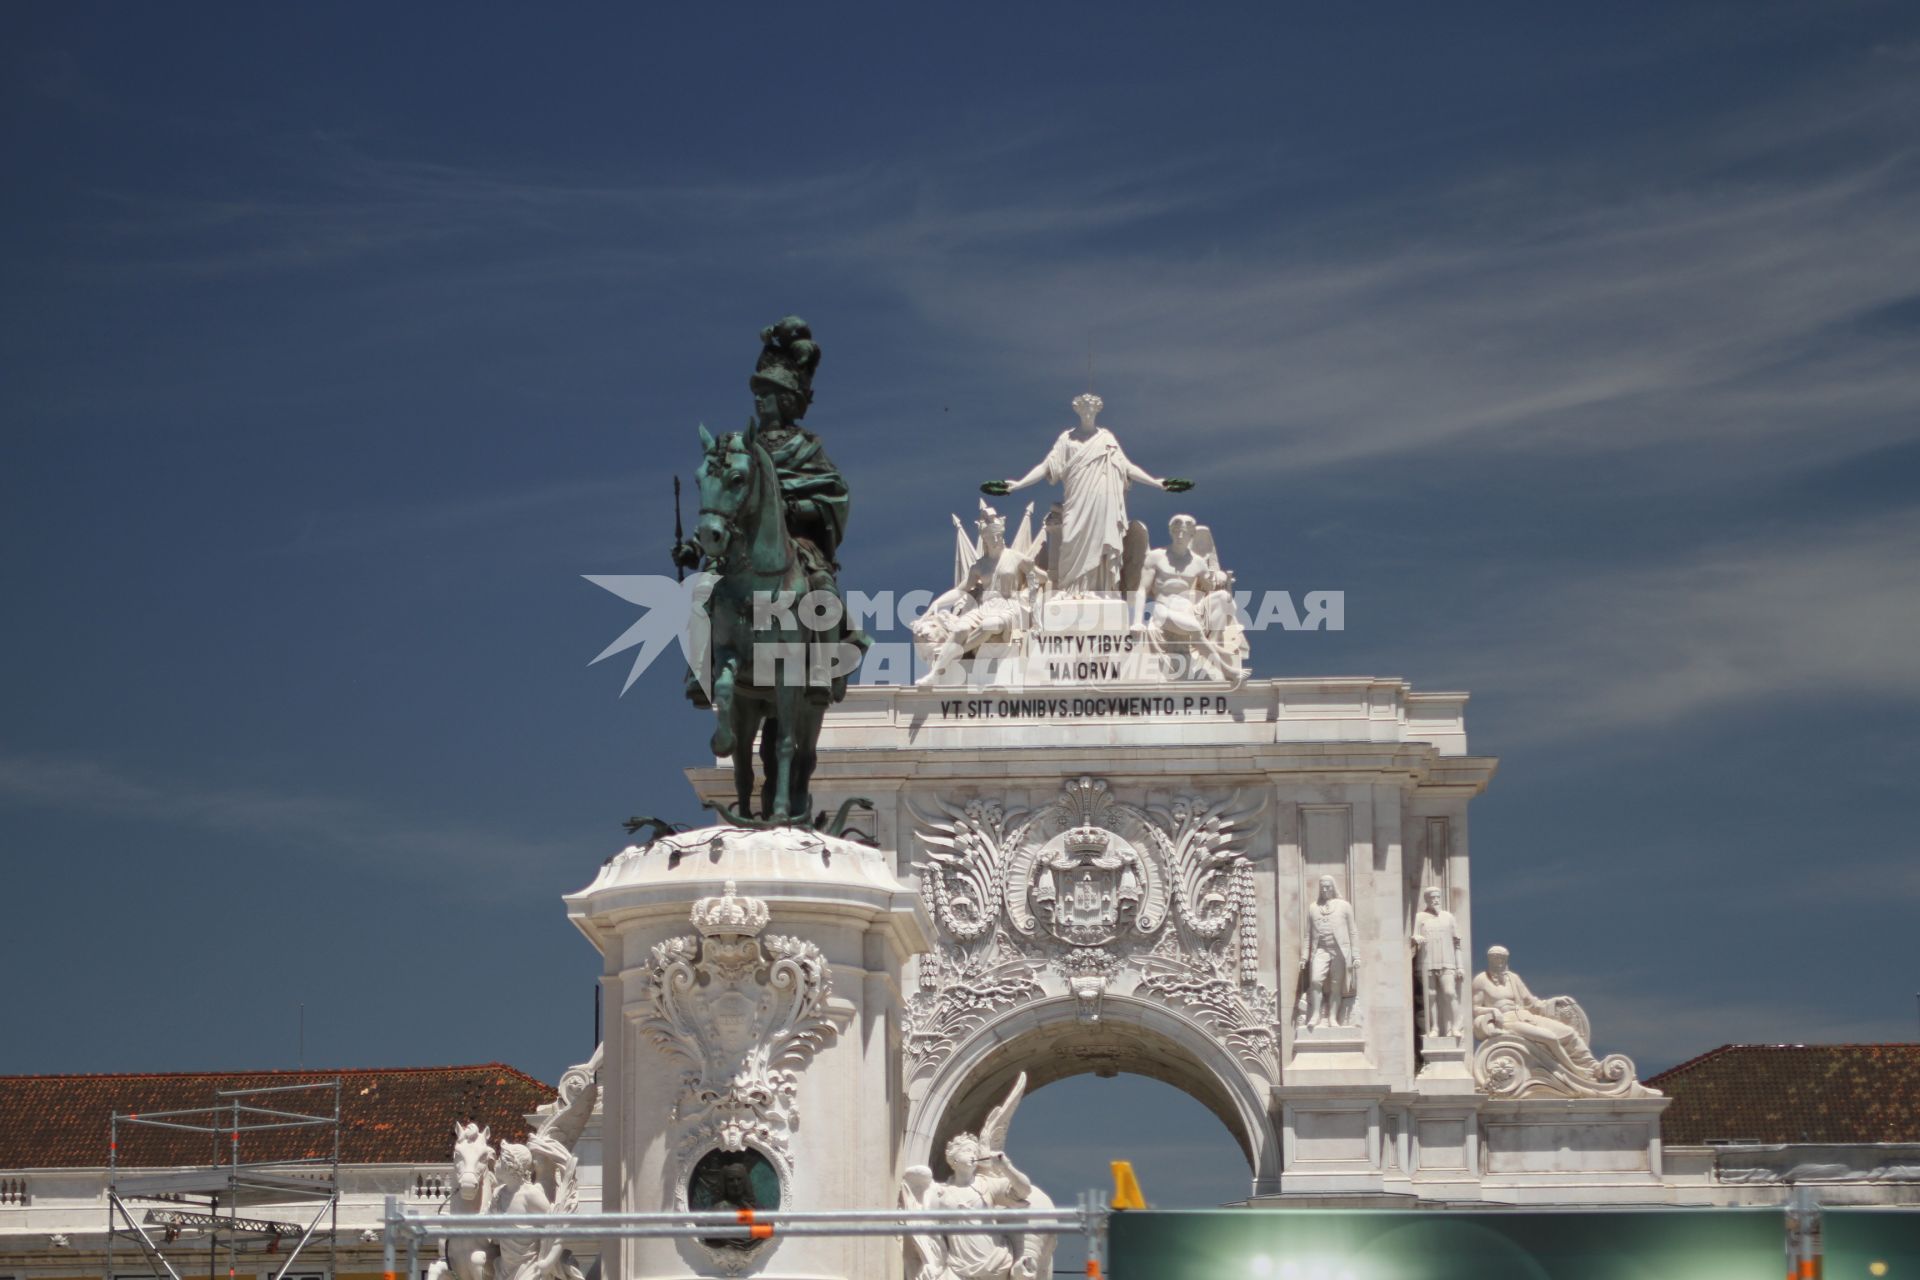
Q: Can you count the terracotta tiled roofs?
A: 2